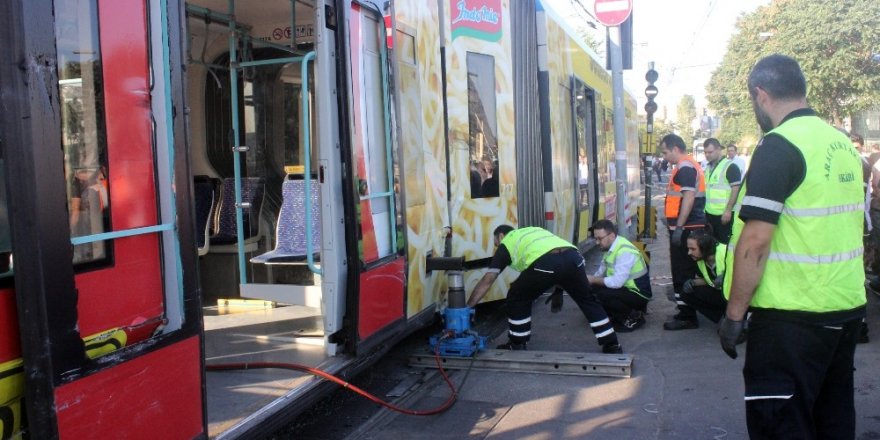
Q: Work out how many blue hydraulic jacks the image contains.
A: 1